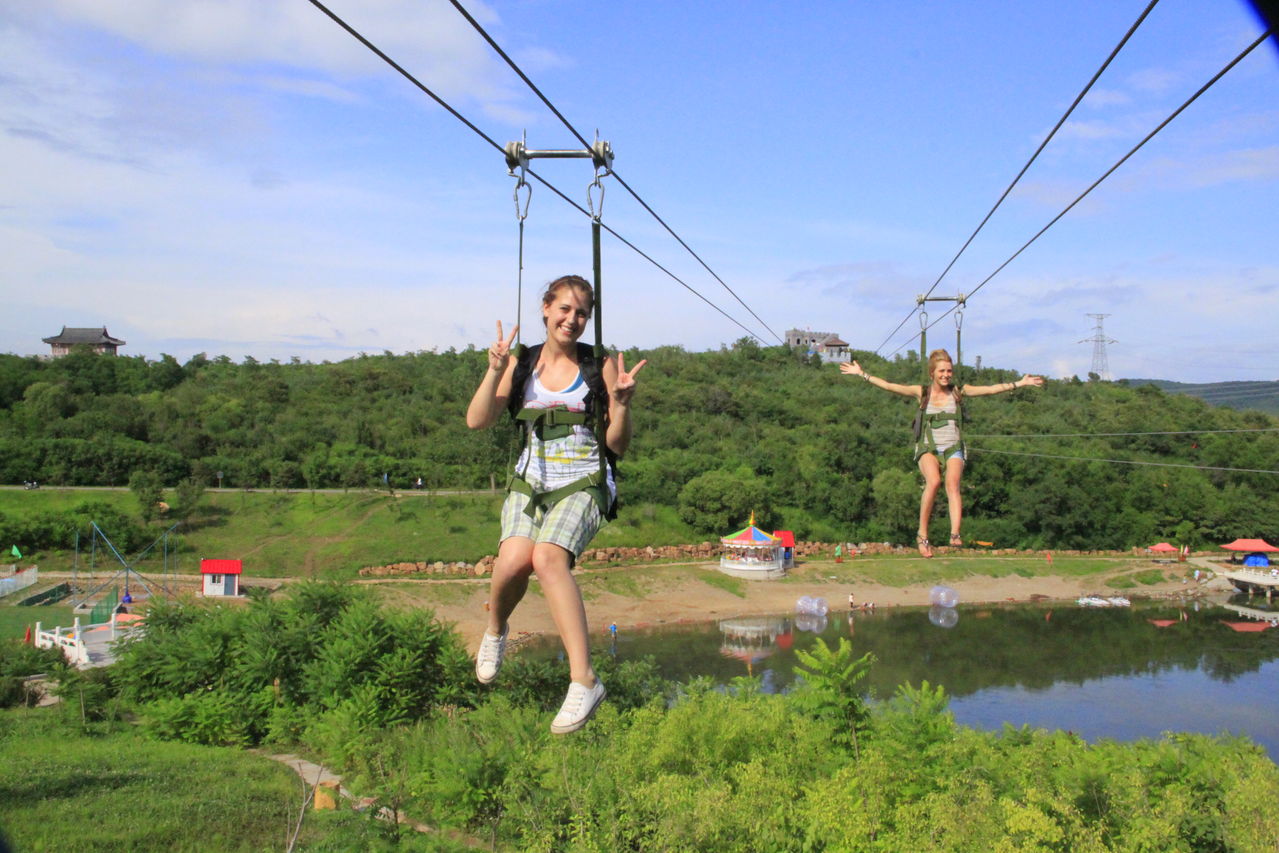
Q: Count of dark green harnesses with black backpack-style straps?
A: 2